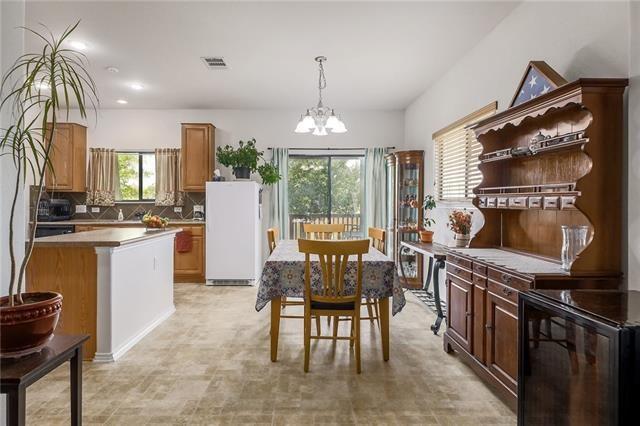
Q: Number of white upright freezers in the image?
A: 1